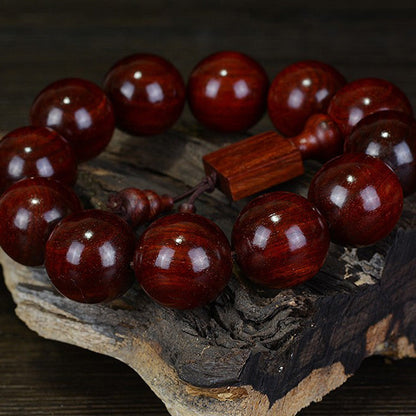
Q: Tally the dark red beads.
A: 12